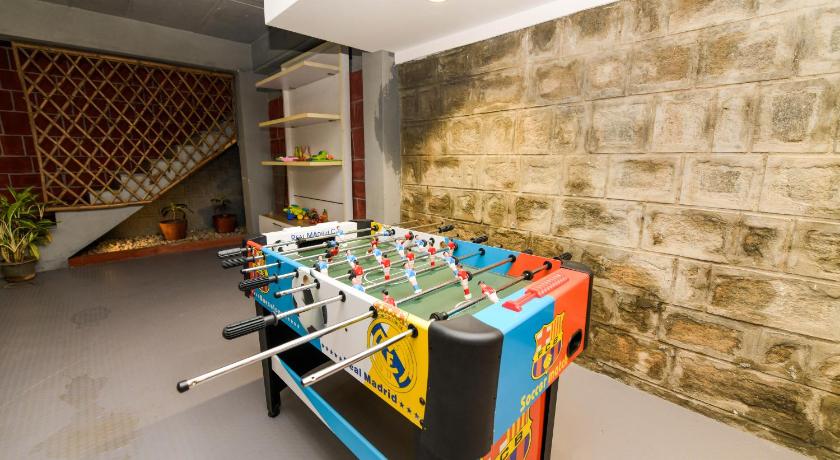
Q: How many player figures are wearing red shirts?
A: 11